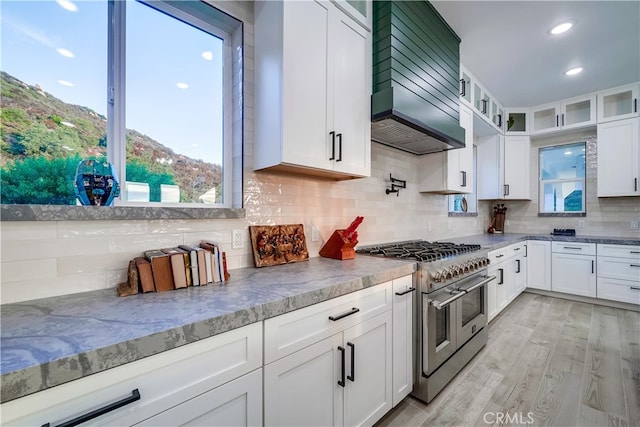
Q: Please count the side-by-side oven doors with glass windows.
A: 2